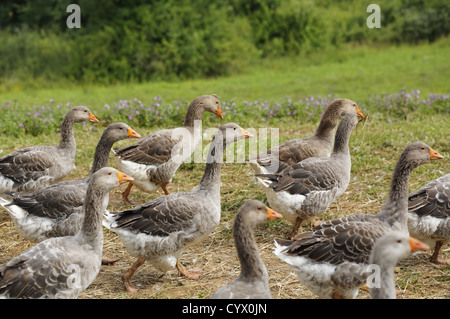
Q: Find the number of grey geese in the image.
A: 11